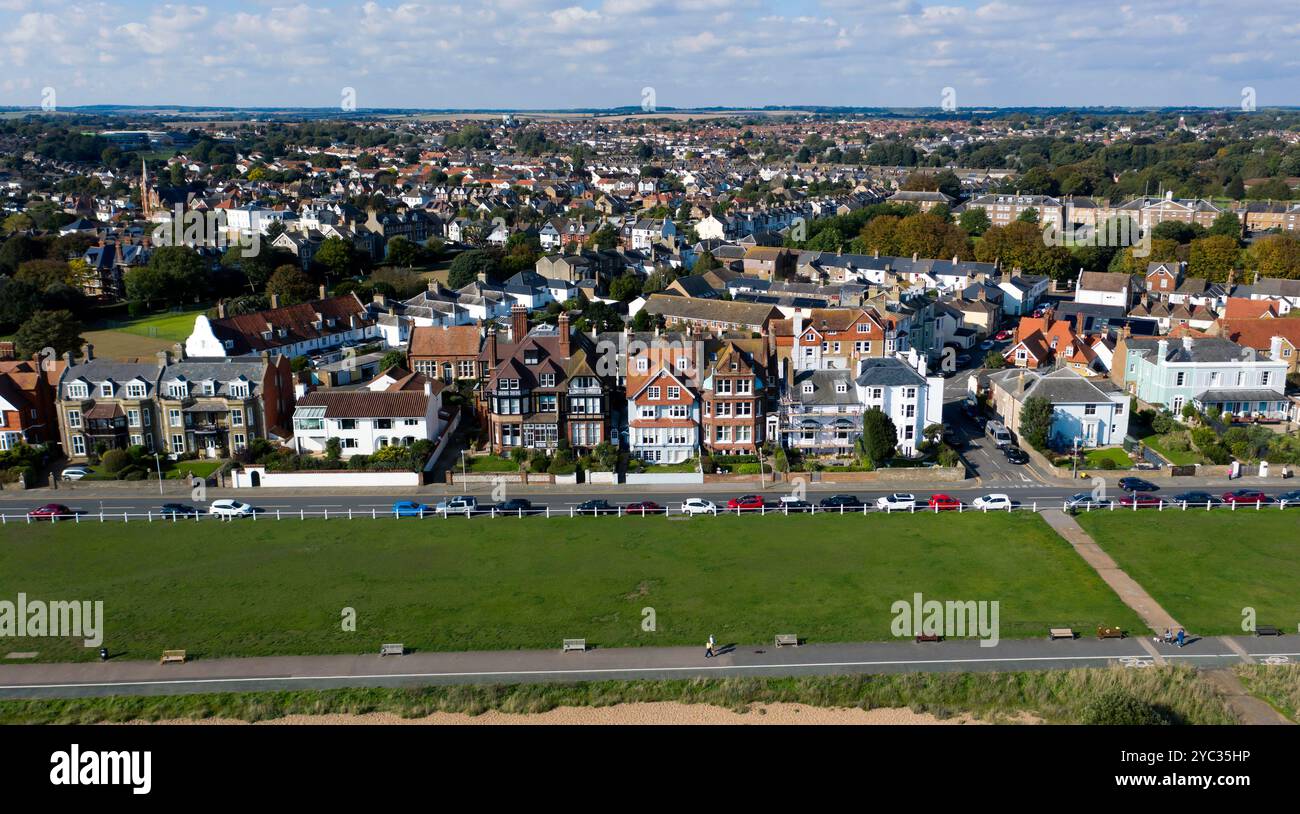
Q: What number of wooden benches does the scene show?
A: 8